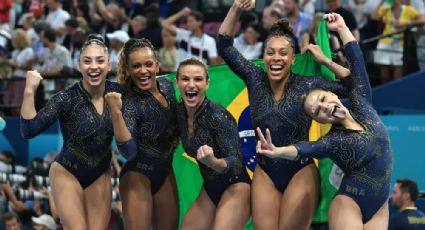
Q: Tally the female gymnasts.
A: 5